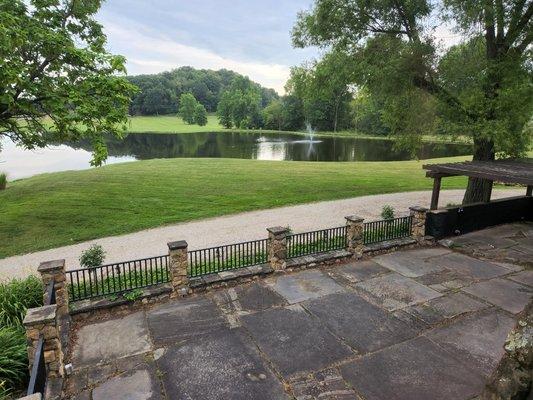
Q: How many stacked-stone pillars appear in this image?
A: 6